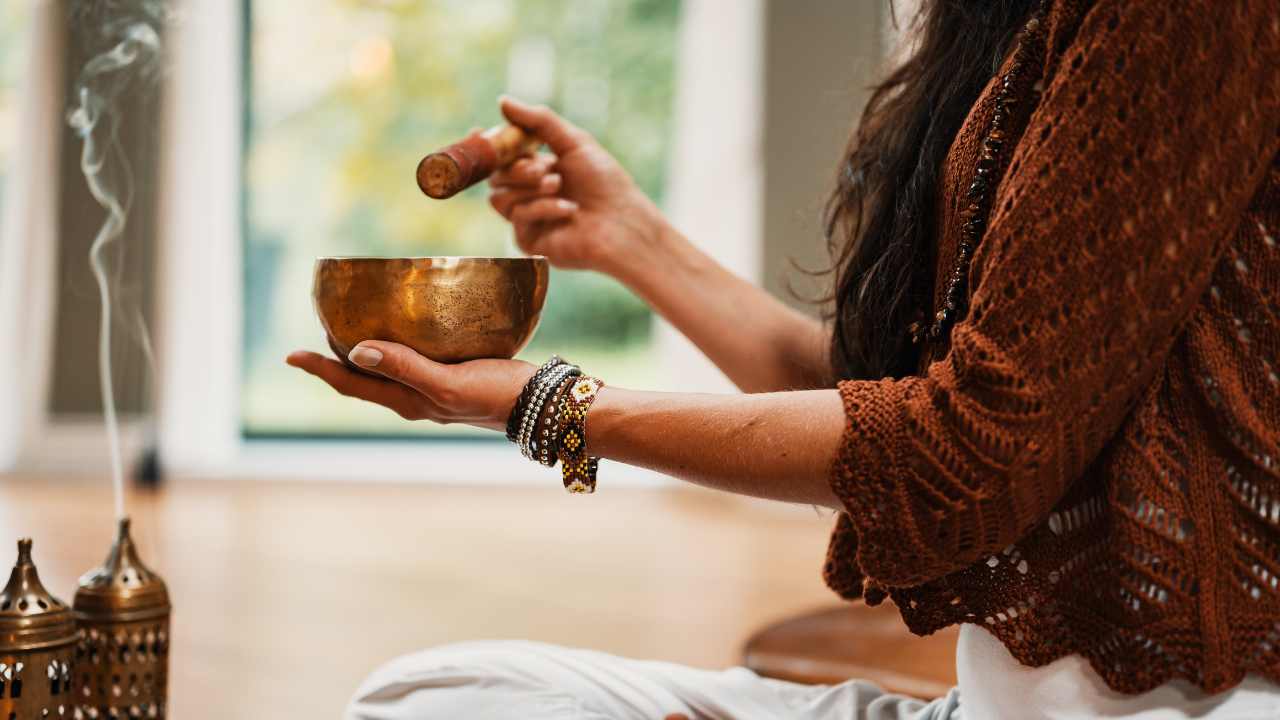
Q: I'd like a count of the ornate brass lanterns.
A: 2